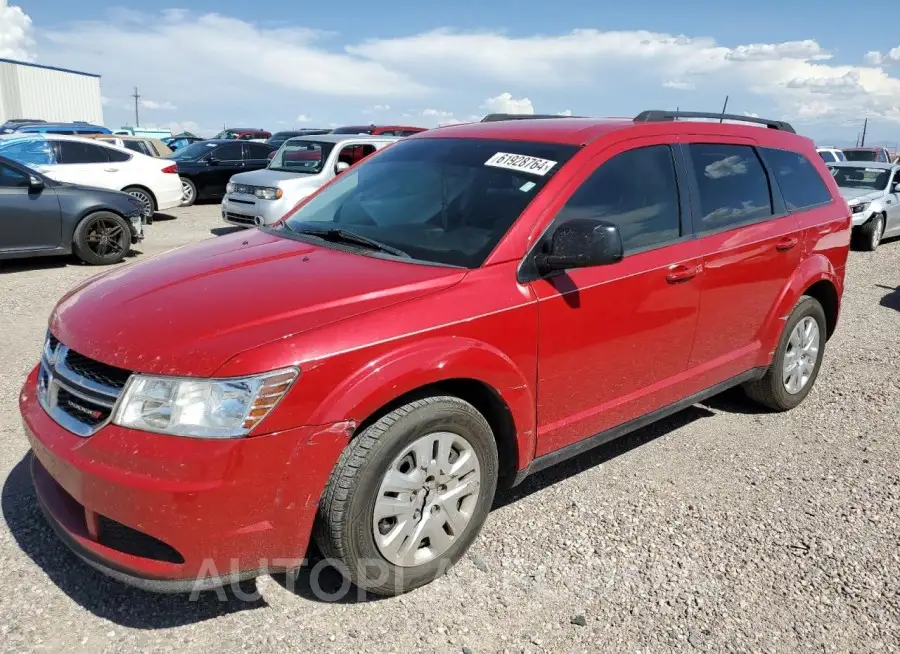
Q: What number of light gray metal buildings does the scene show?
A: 1